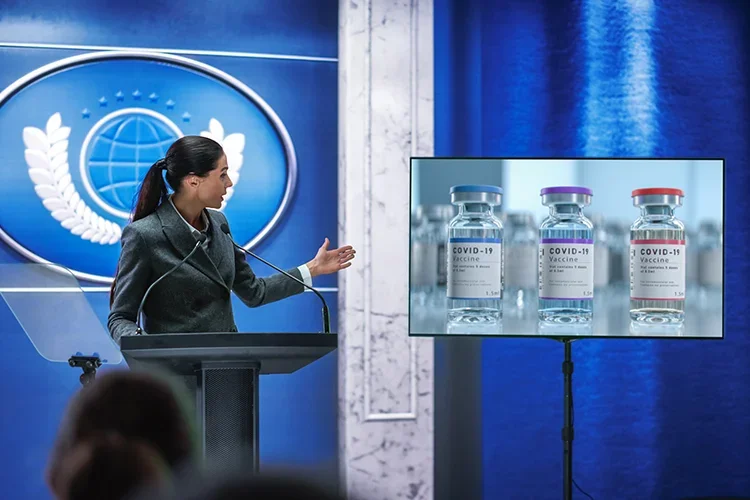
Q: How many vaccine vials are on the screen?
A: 3